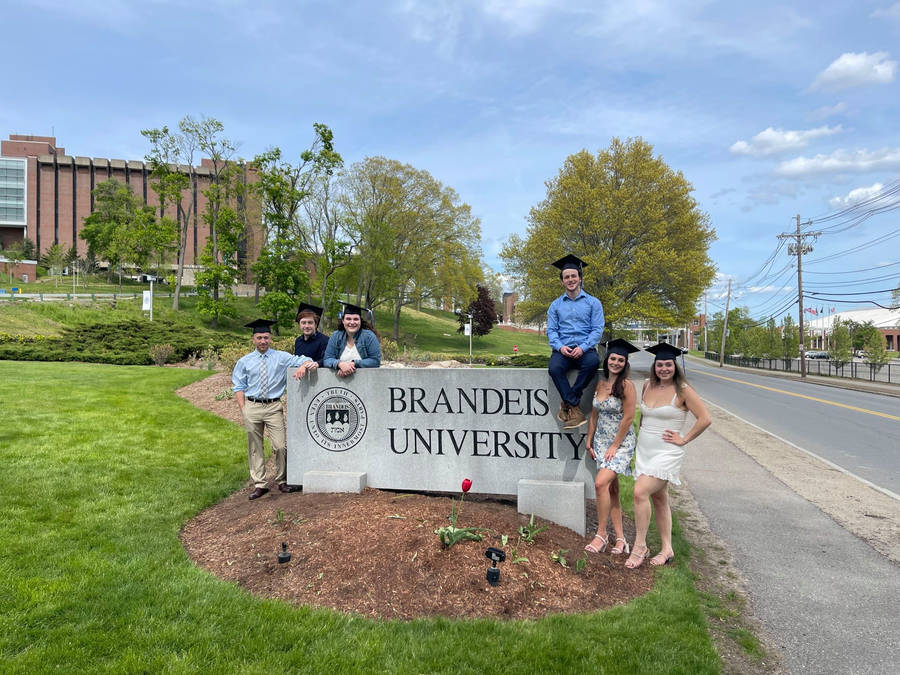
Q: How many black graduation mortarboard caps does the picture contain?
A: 6